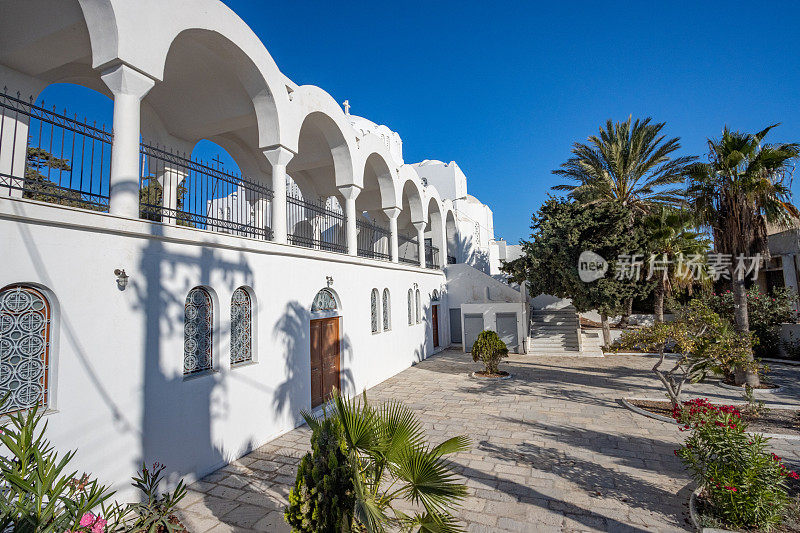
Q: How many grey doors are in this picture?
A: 3